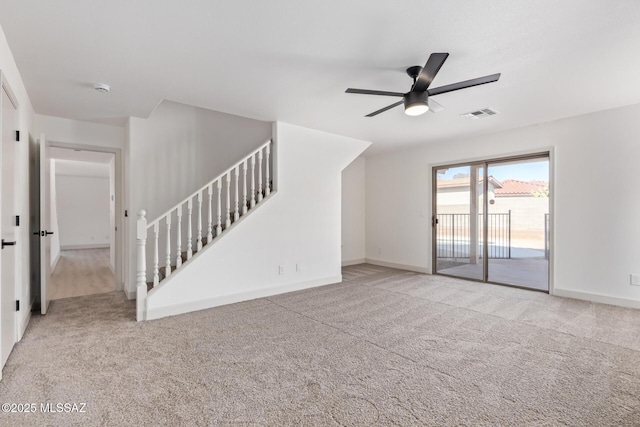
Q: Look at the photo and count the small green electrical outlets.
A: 0